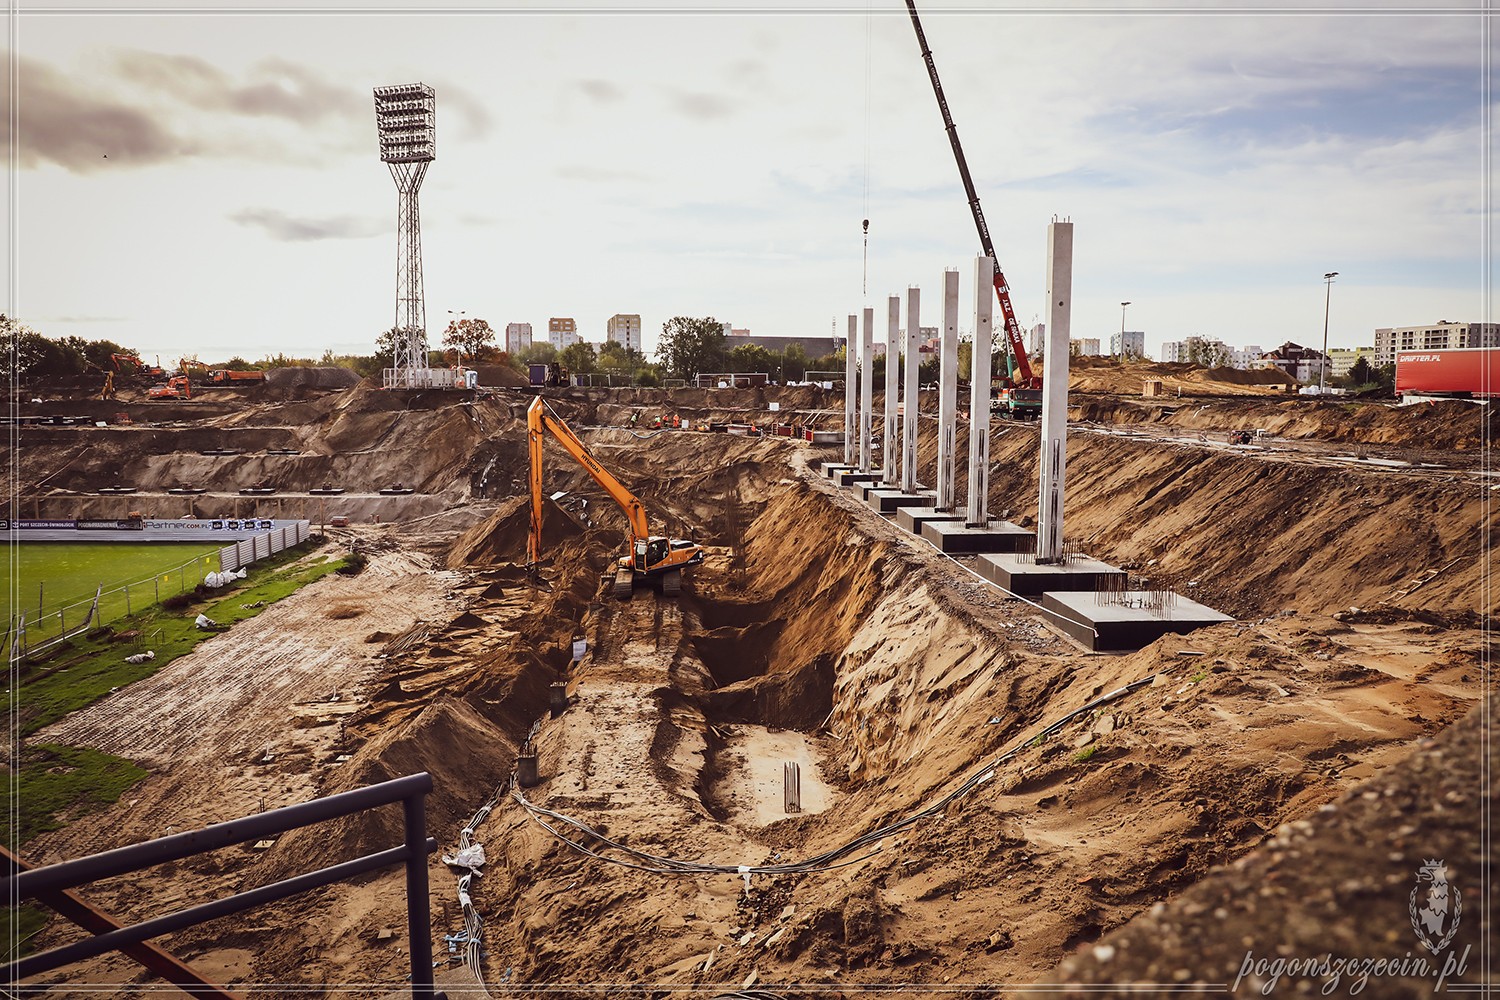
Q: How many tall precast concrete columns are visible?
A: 7